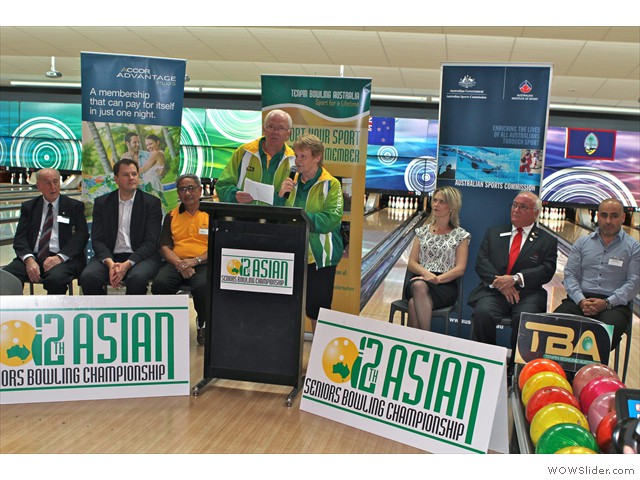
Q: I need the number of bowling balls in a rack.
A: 10